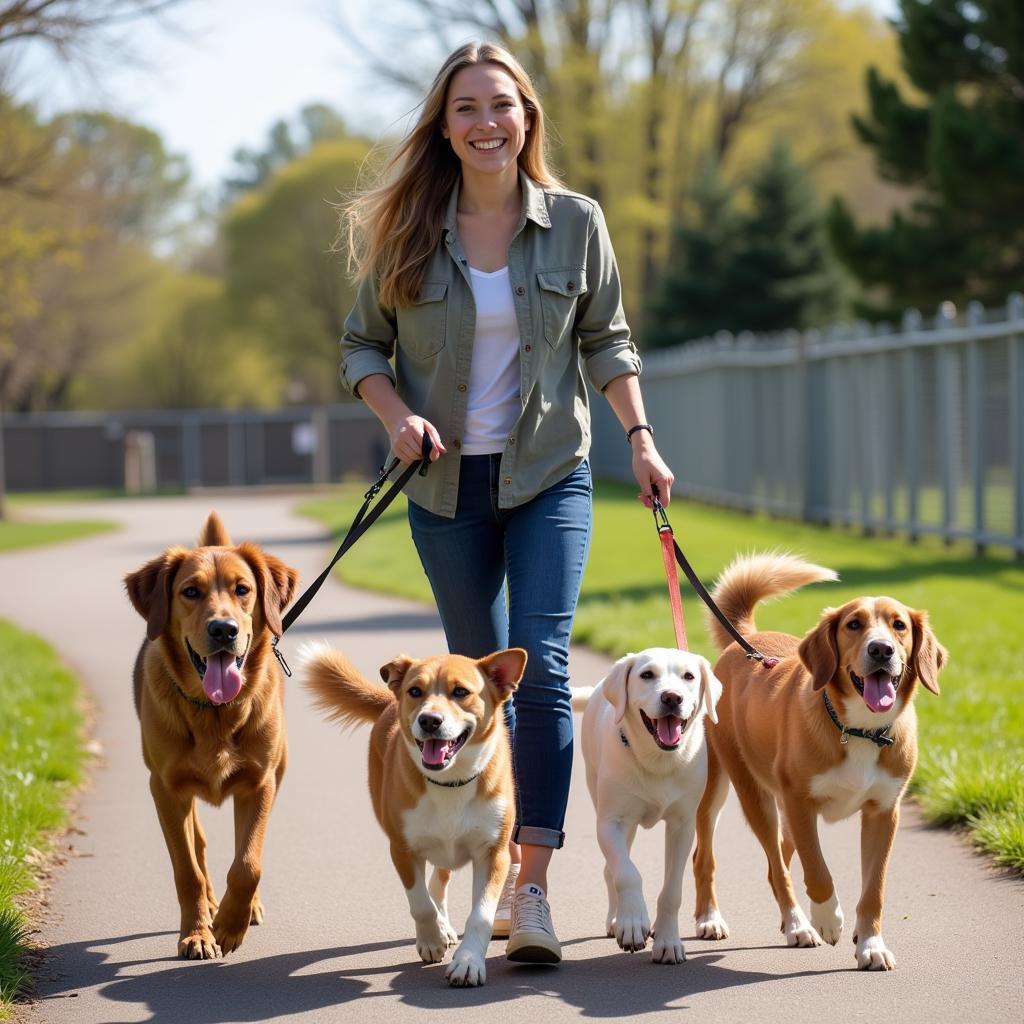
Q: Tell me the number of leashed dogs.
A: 3